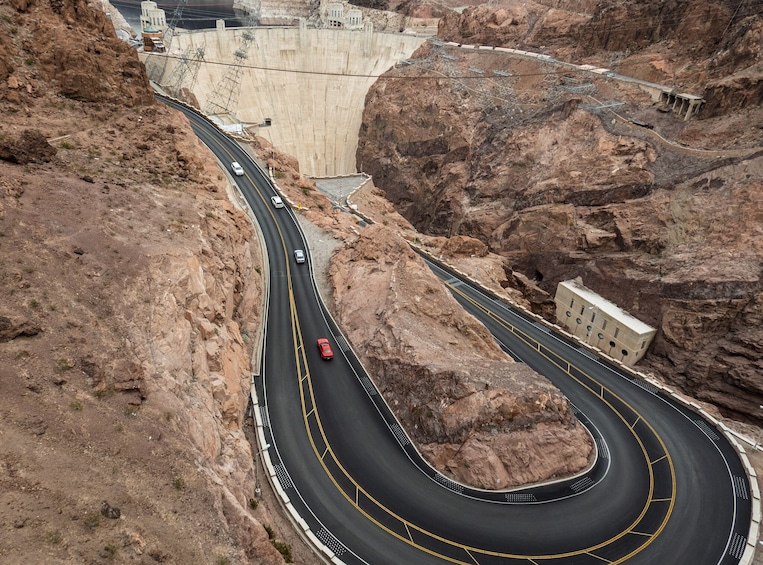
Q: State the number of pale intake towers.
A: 4